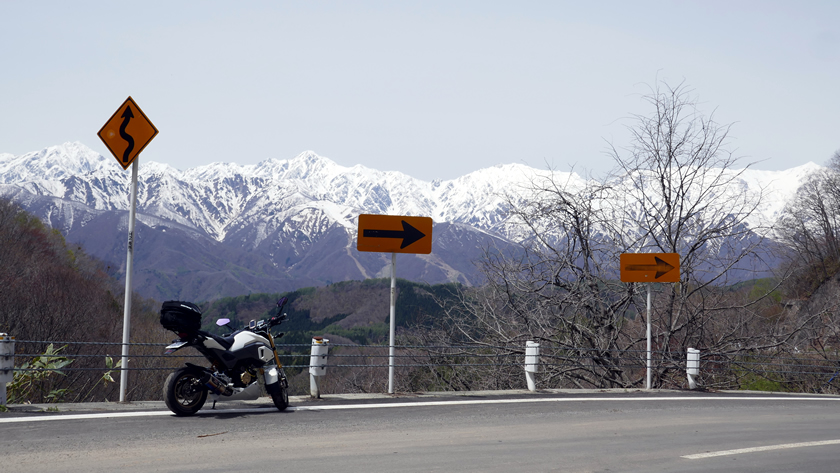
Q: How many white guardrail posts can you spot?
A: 4